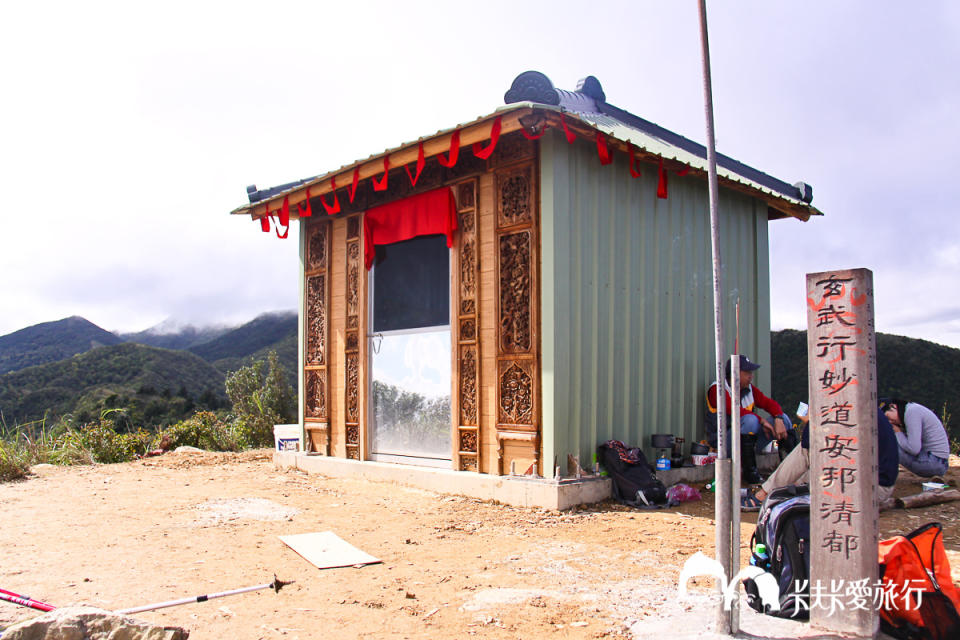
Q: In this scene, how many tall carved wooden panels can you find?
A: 4